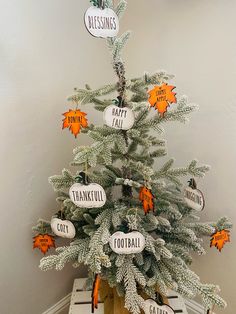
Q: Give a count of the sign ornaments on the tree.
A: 13